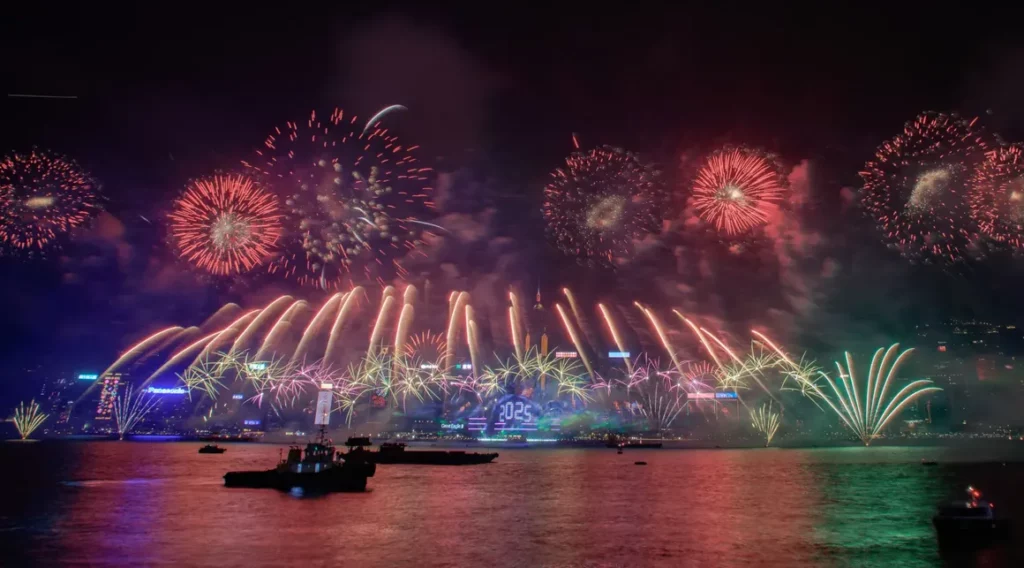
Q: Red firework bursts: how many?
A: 7